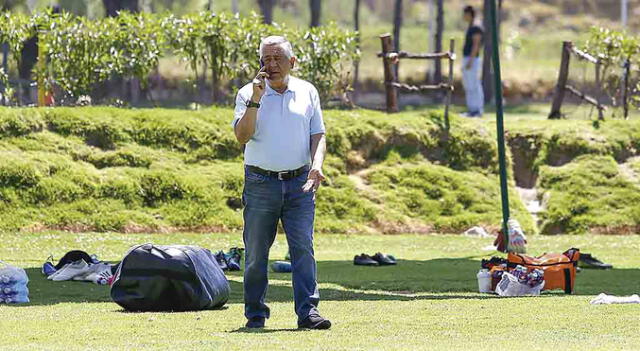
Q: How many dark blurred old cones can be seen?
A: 0